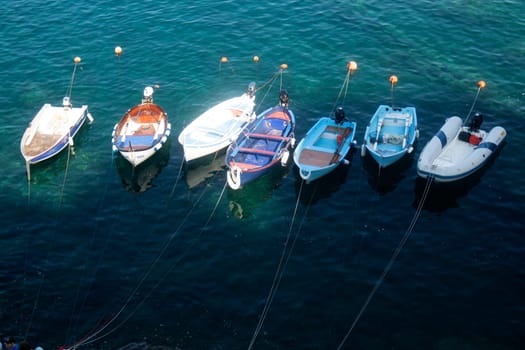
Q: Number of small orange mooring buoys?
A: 8